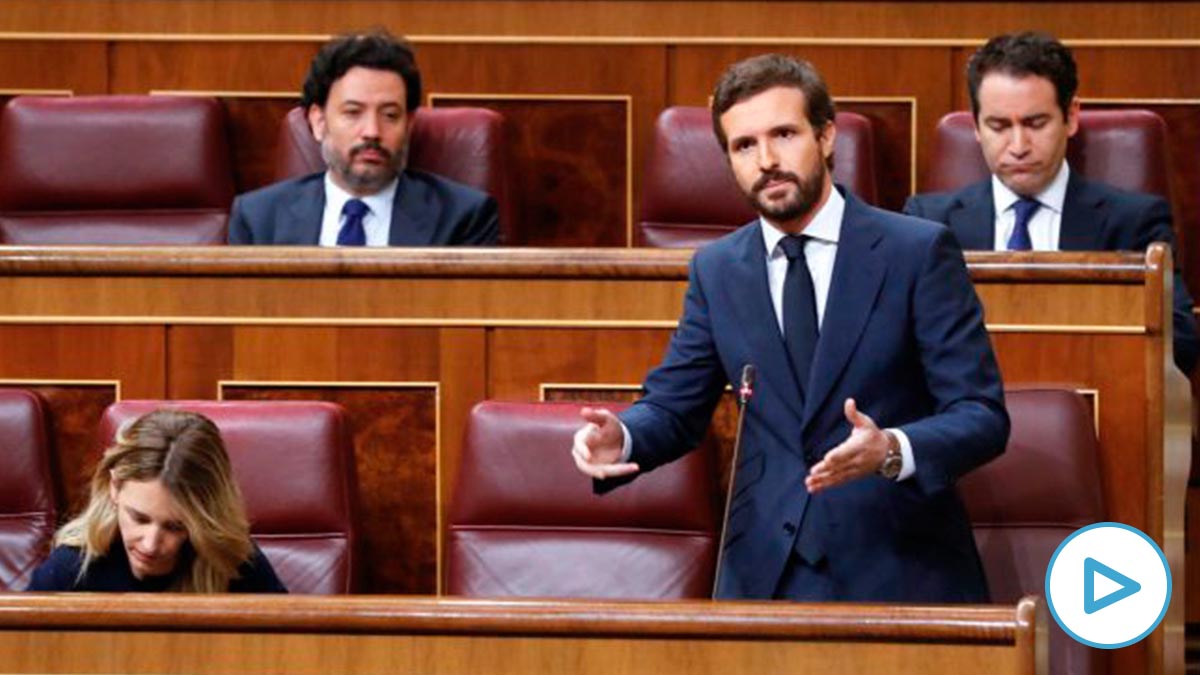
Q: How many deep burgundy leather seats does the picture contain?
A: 8